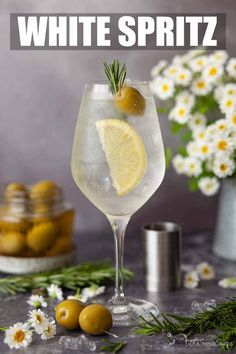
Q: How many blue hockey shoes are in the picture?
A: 0